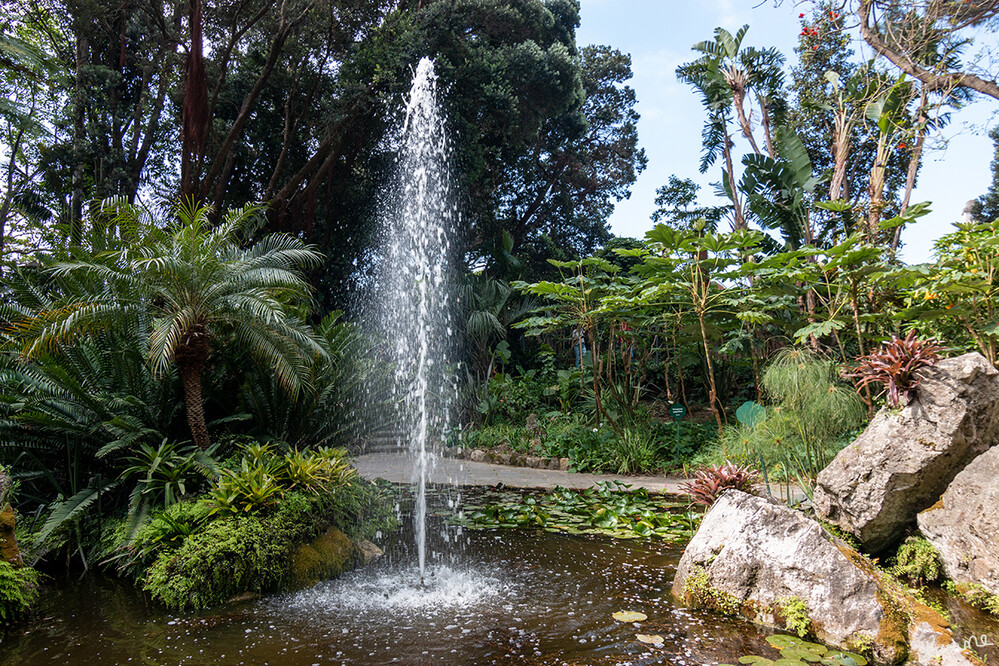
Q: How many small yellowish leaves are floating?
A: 2